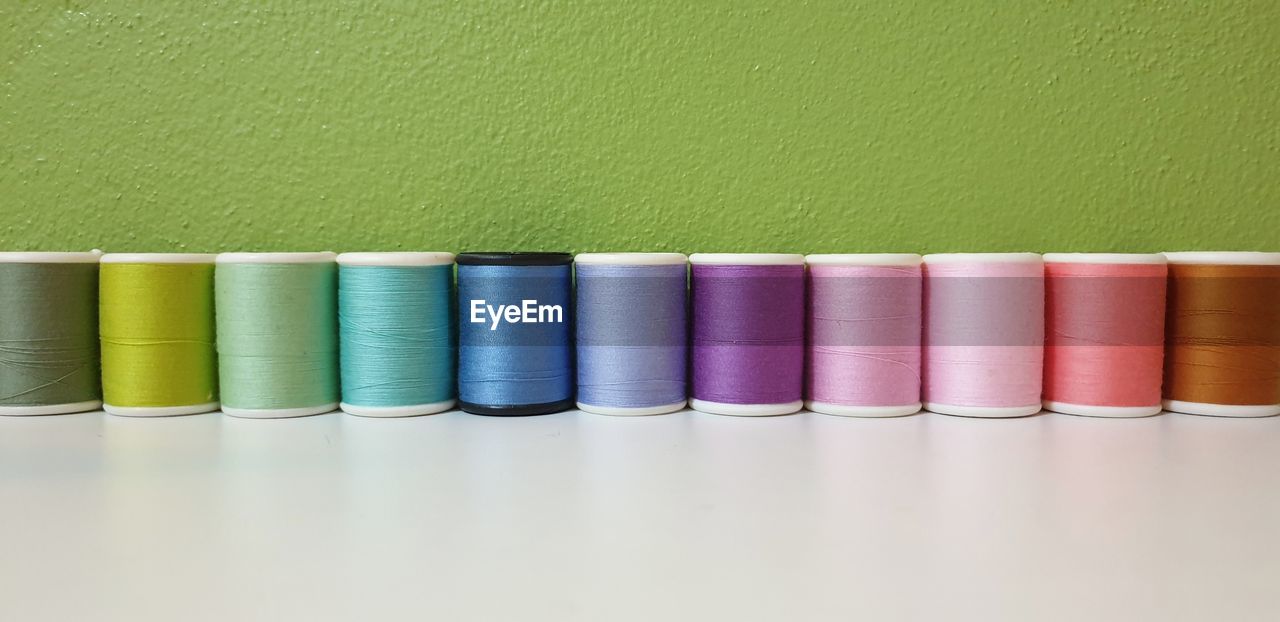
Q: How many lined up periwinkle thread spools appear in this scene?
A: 1